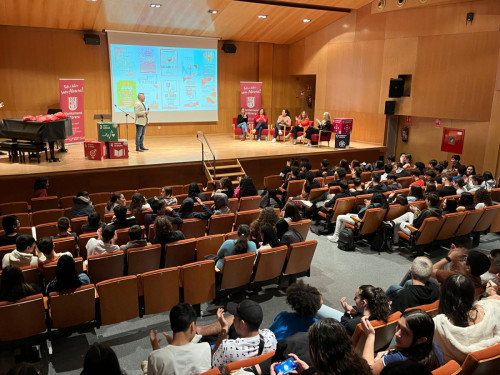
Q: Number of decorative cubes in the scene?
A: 5